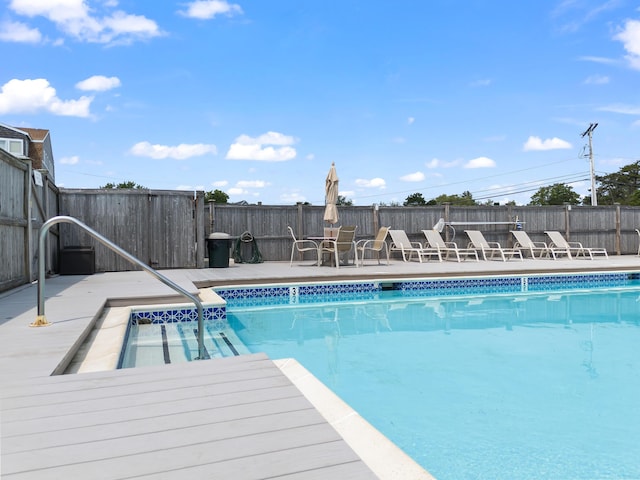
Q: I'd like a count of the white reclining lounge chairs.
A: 5